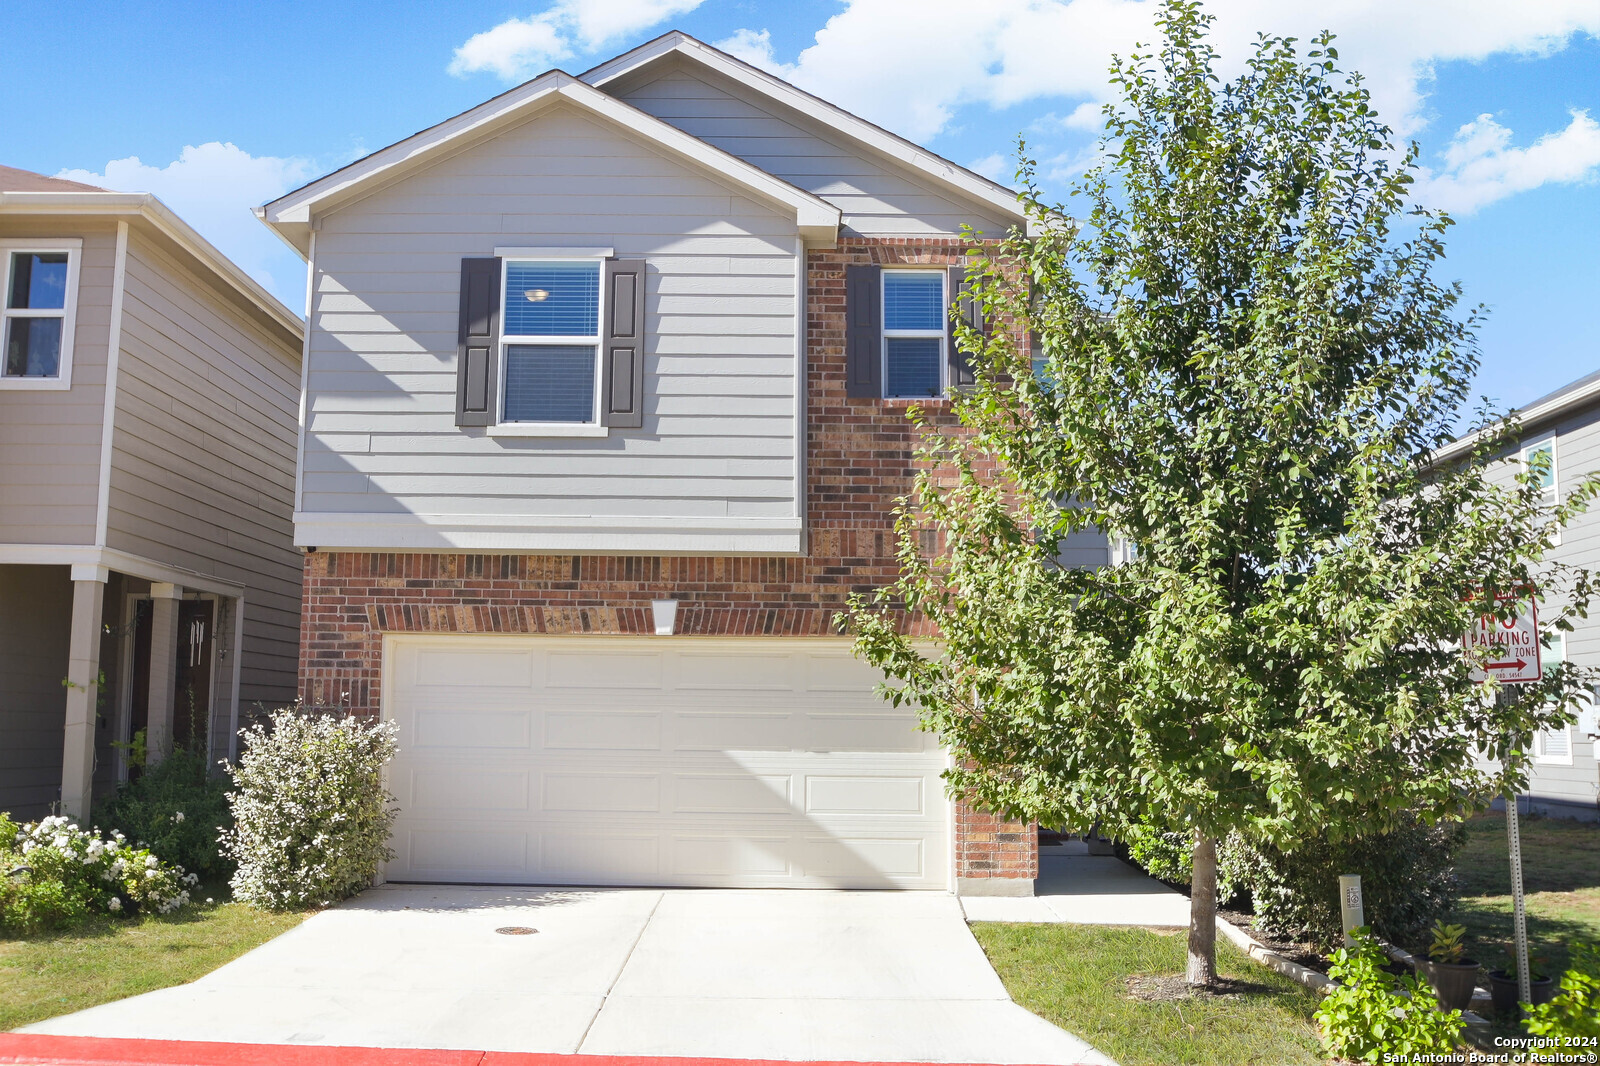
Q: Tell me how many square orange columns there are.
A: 0